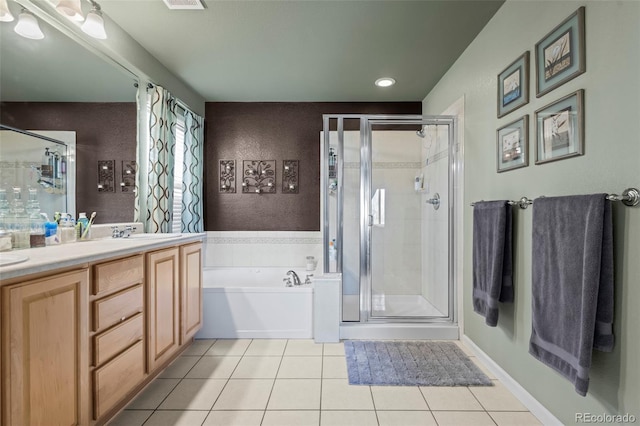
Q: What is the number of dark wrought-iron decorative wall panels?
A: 3